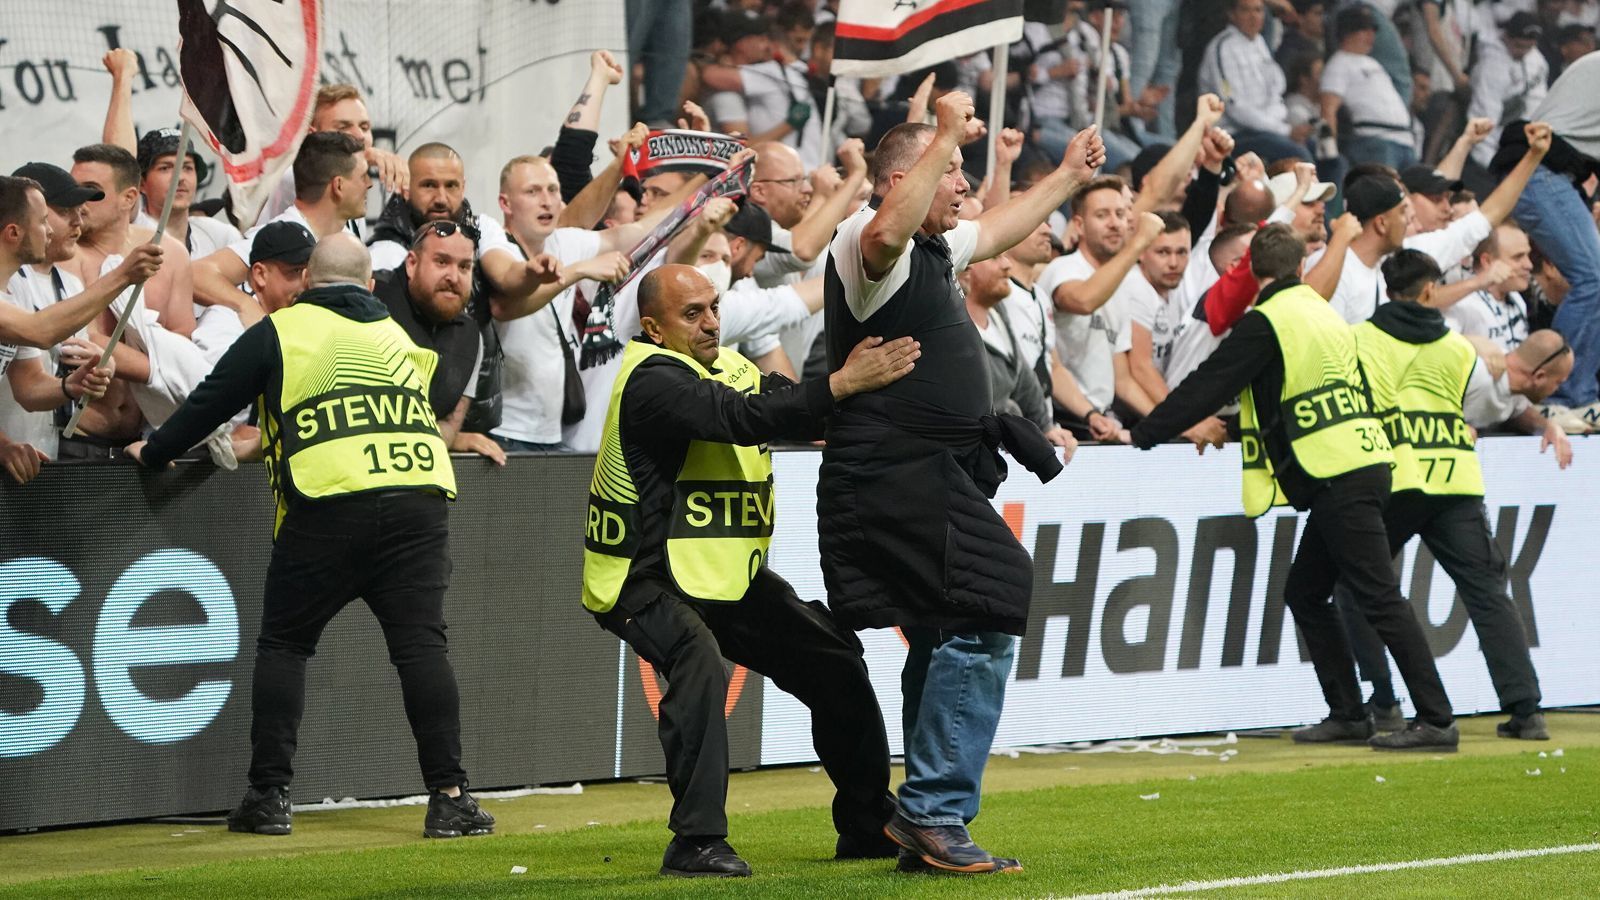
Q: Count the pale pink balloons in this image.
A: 0